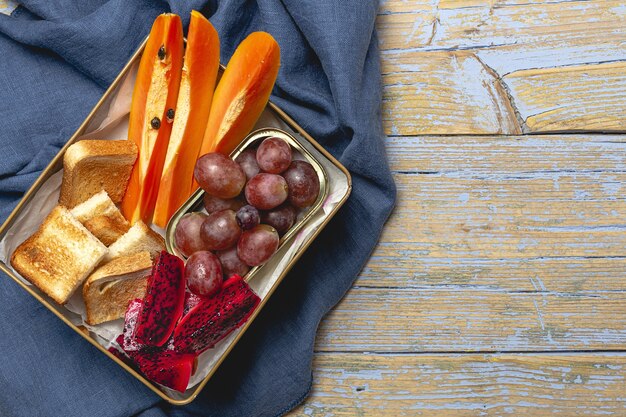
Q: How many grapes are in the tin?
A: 13